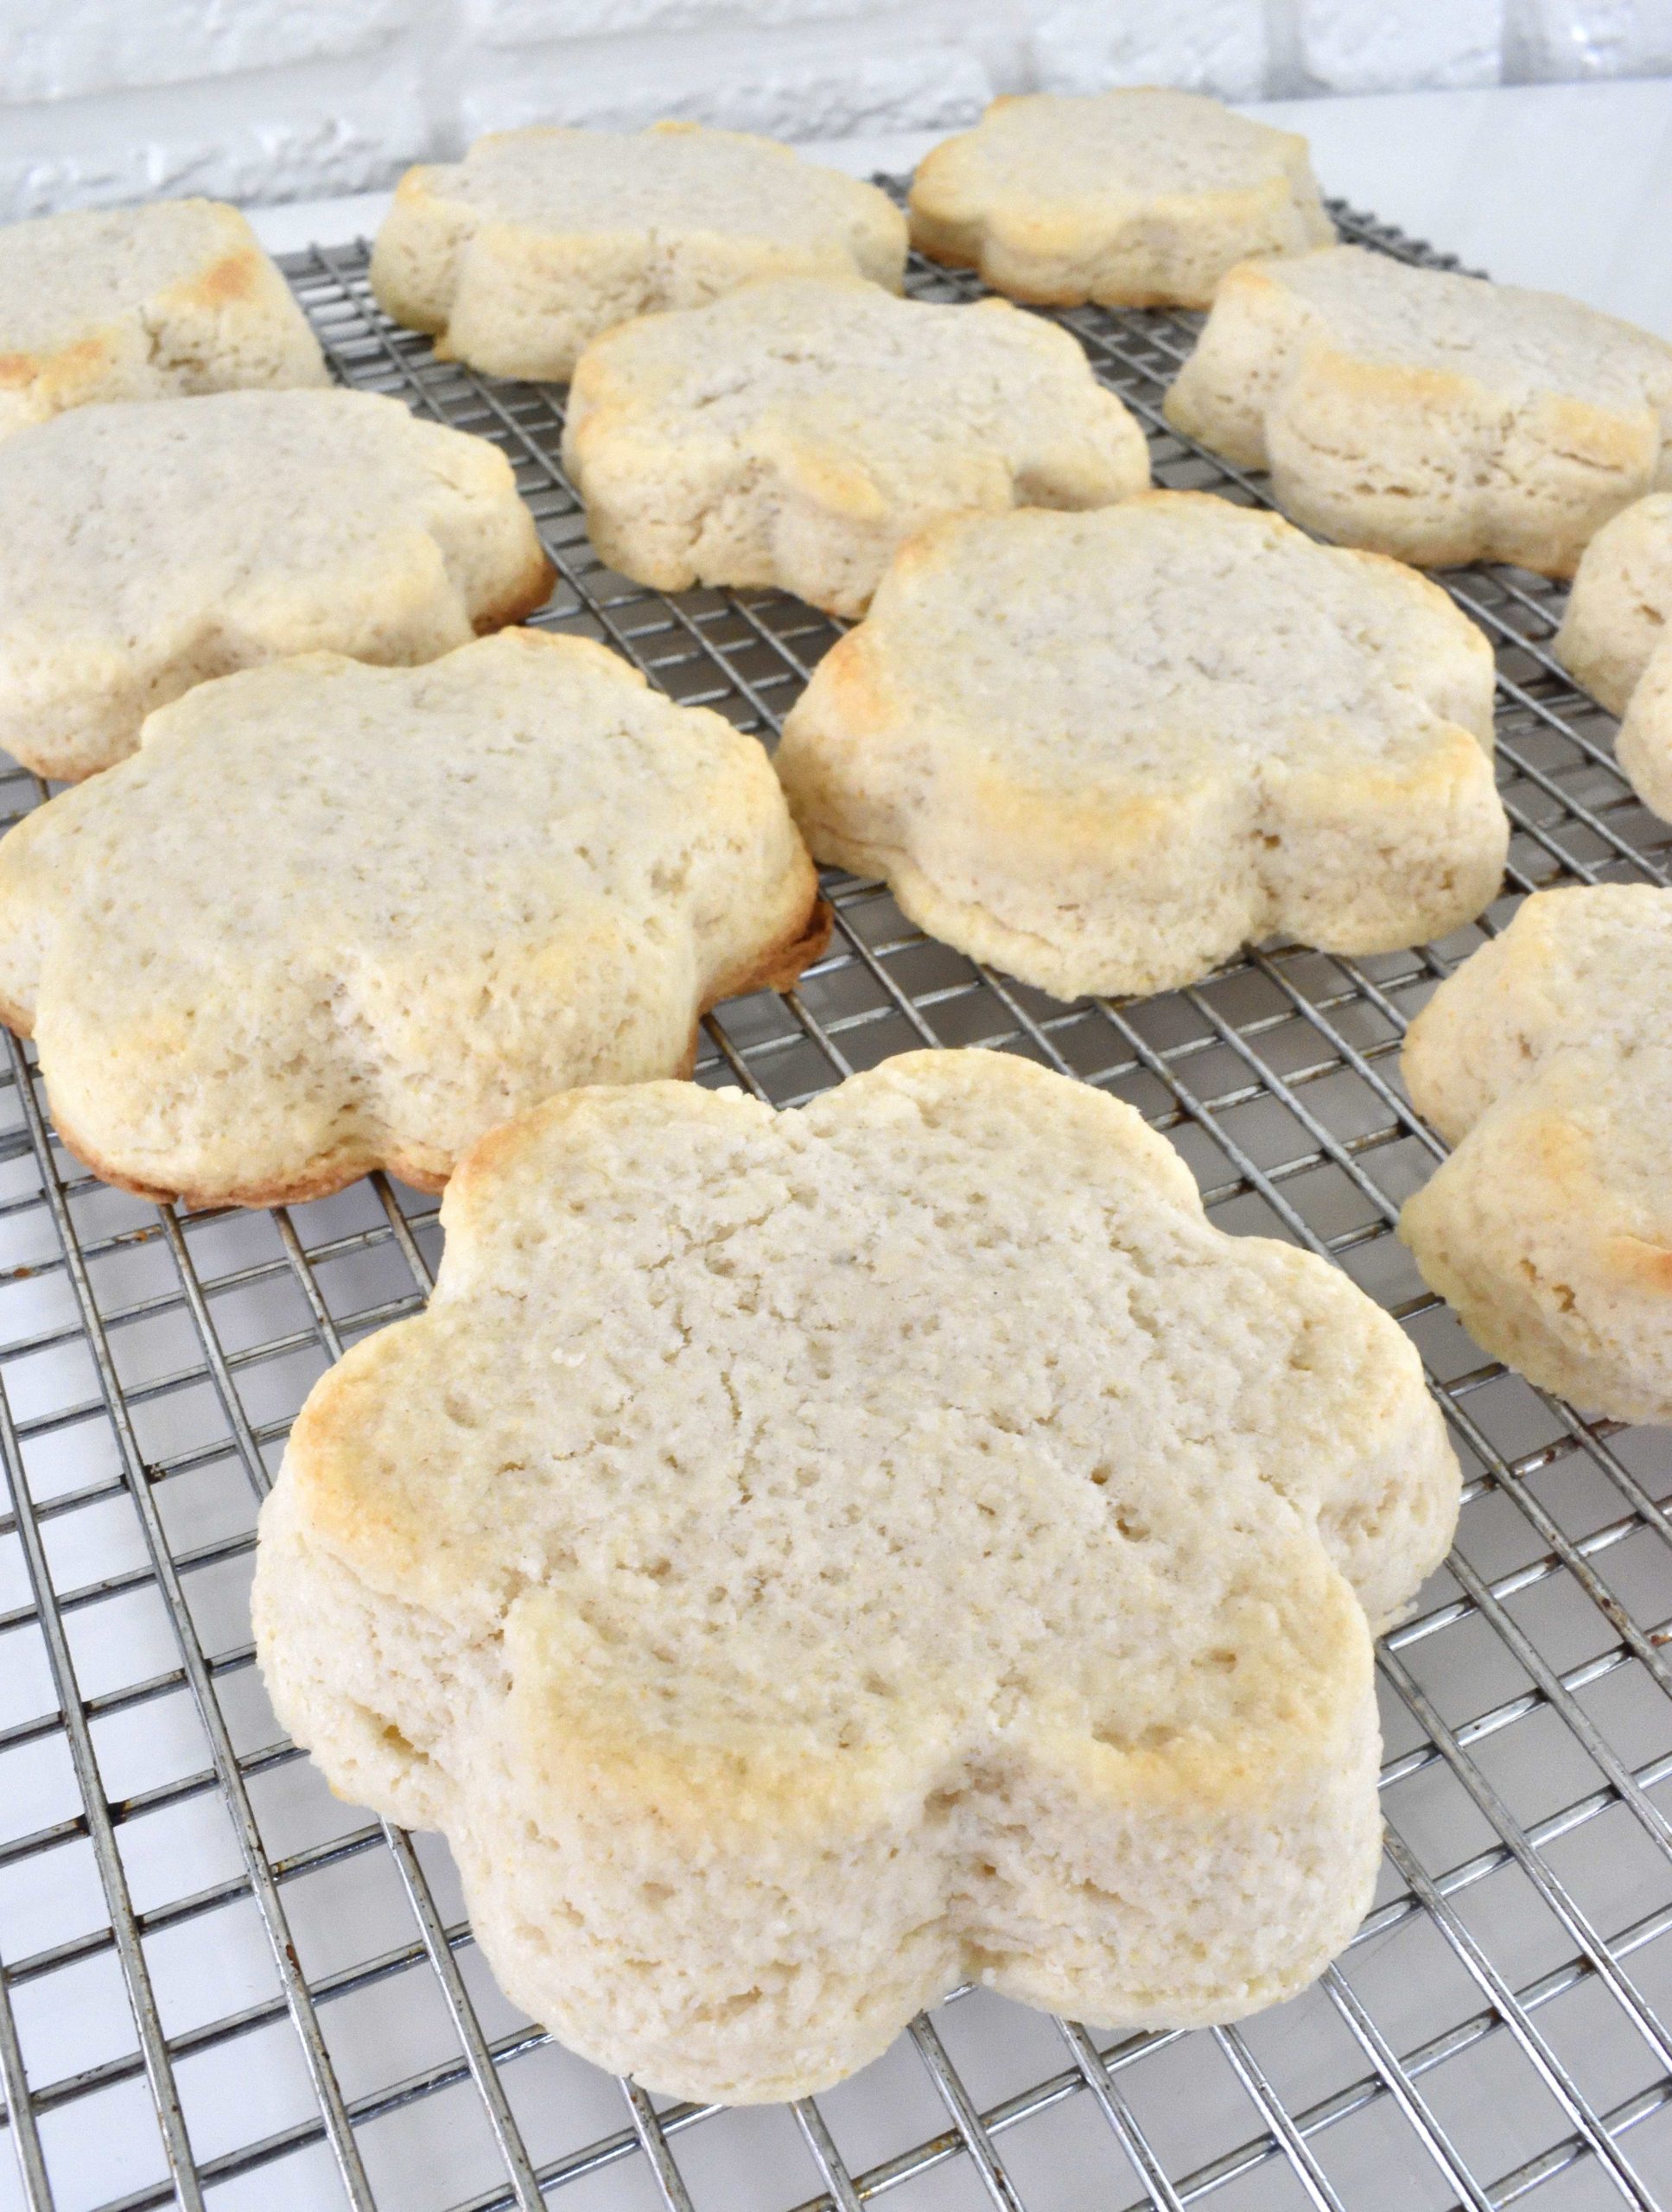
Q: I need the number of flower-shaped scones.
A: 11